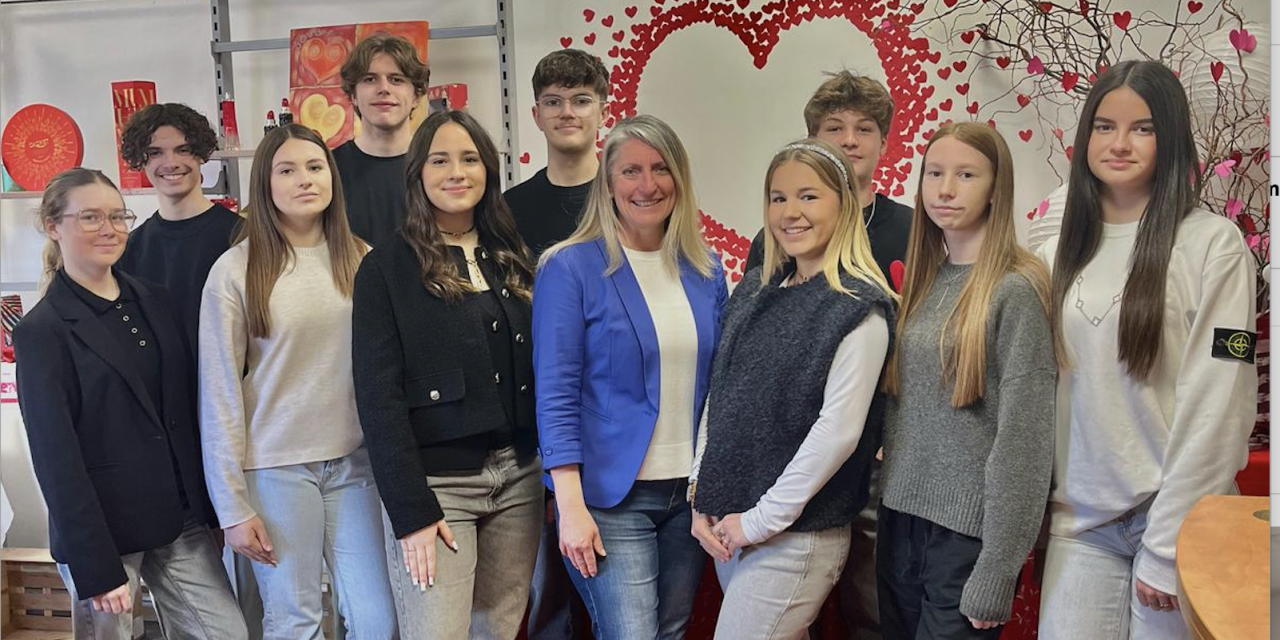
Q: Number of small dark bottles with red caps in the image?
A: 2